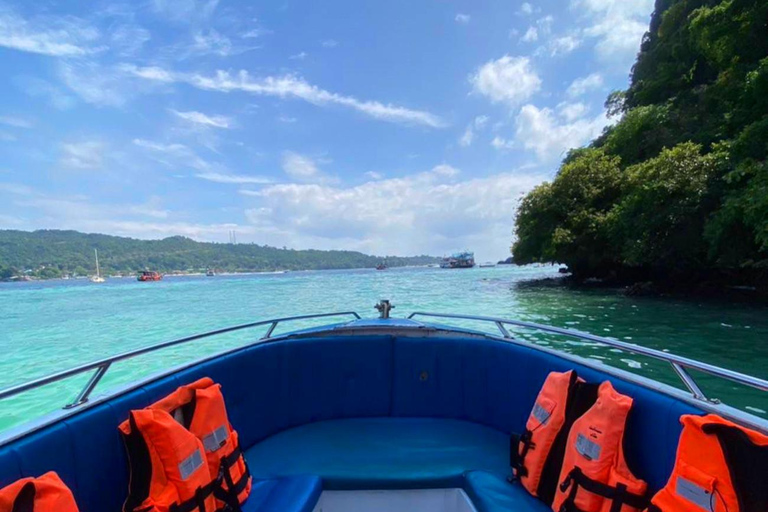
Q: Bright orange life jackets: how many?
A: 4